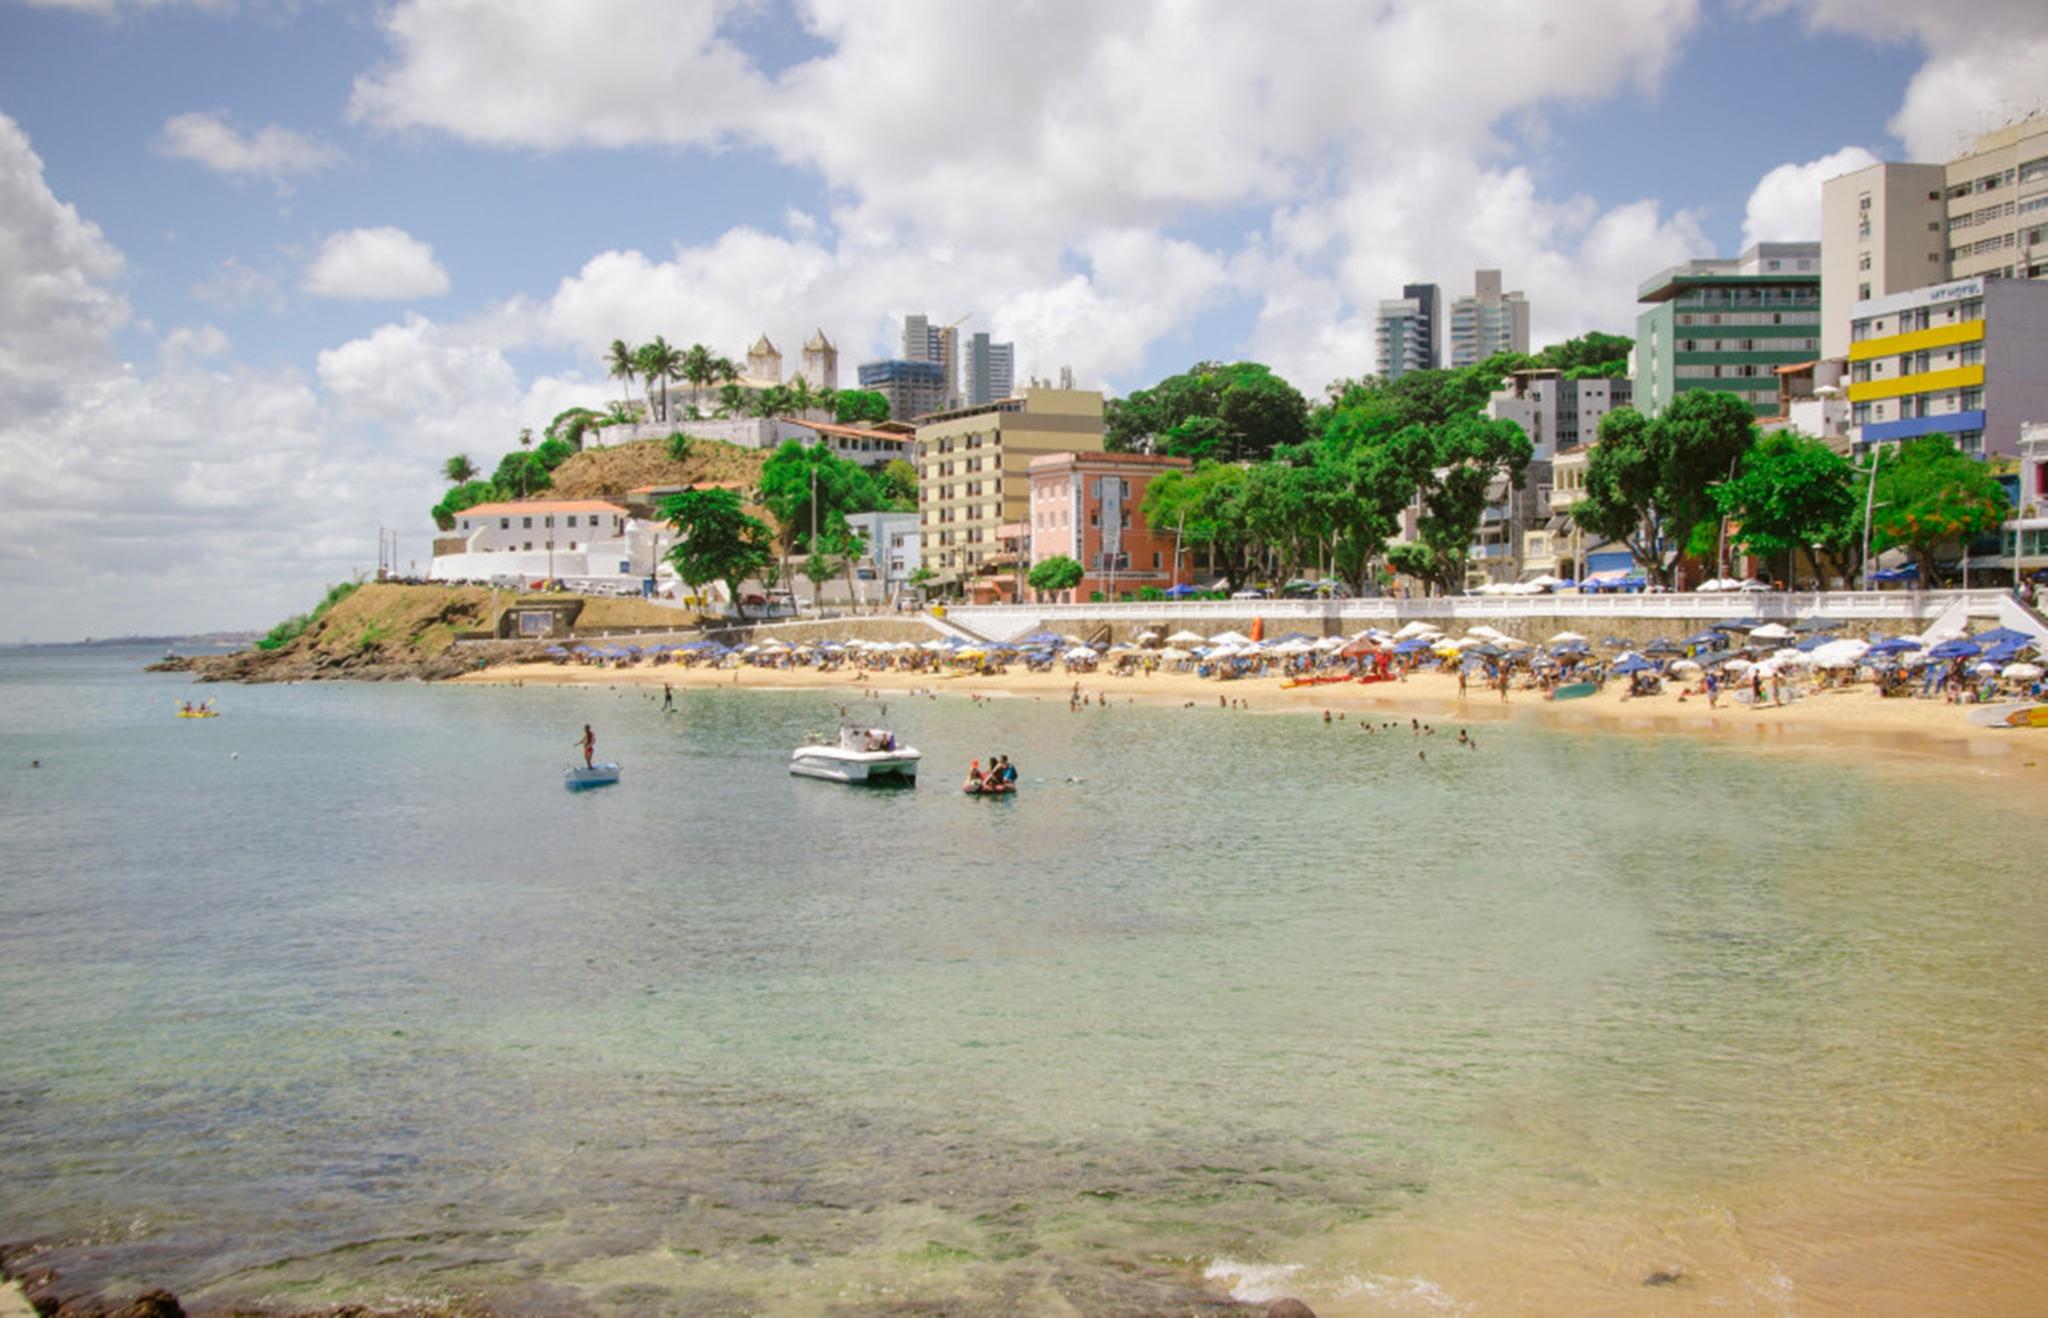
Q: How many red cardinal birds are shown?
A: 0